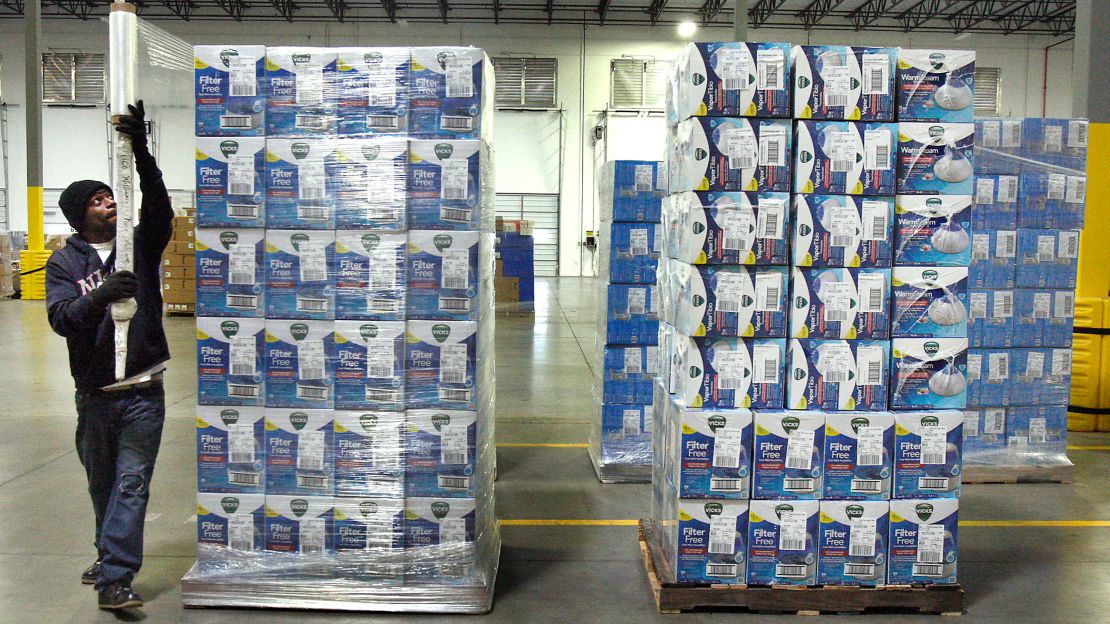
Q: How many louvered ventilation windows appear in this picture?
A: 4